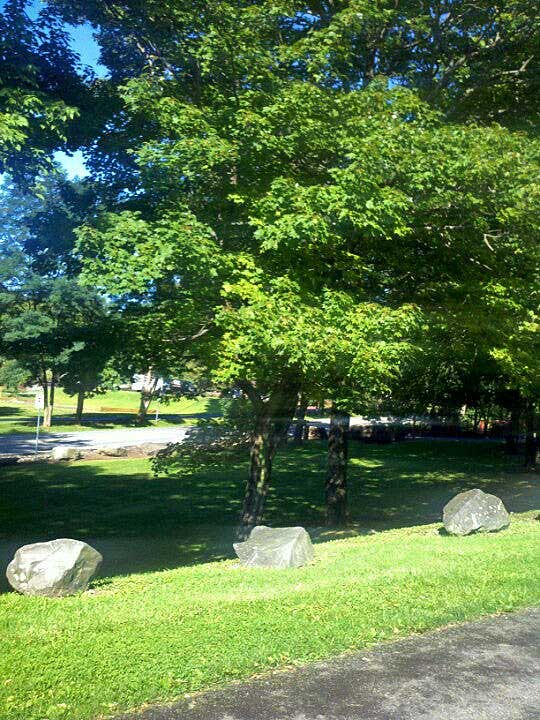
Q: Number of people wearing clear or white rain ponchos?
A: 0